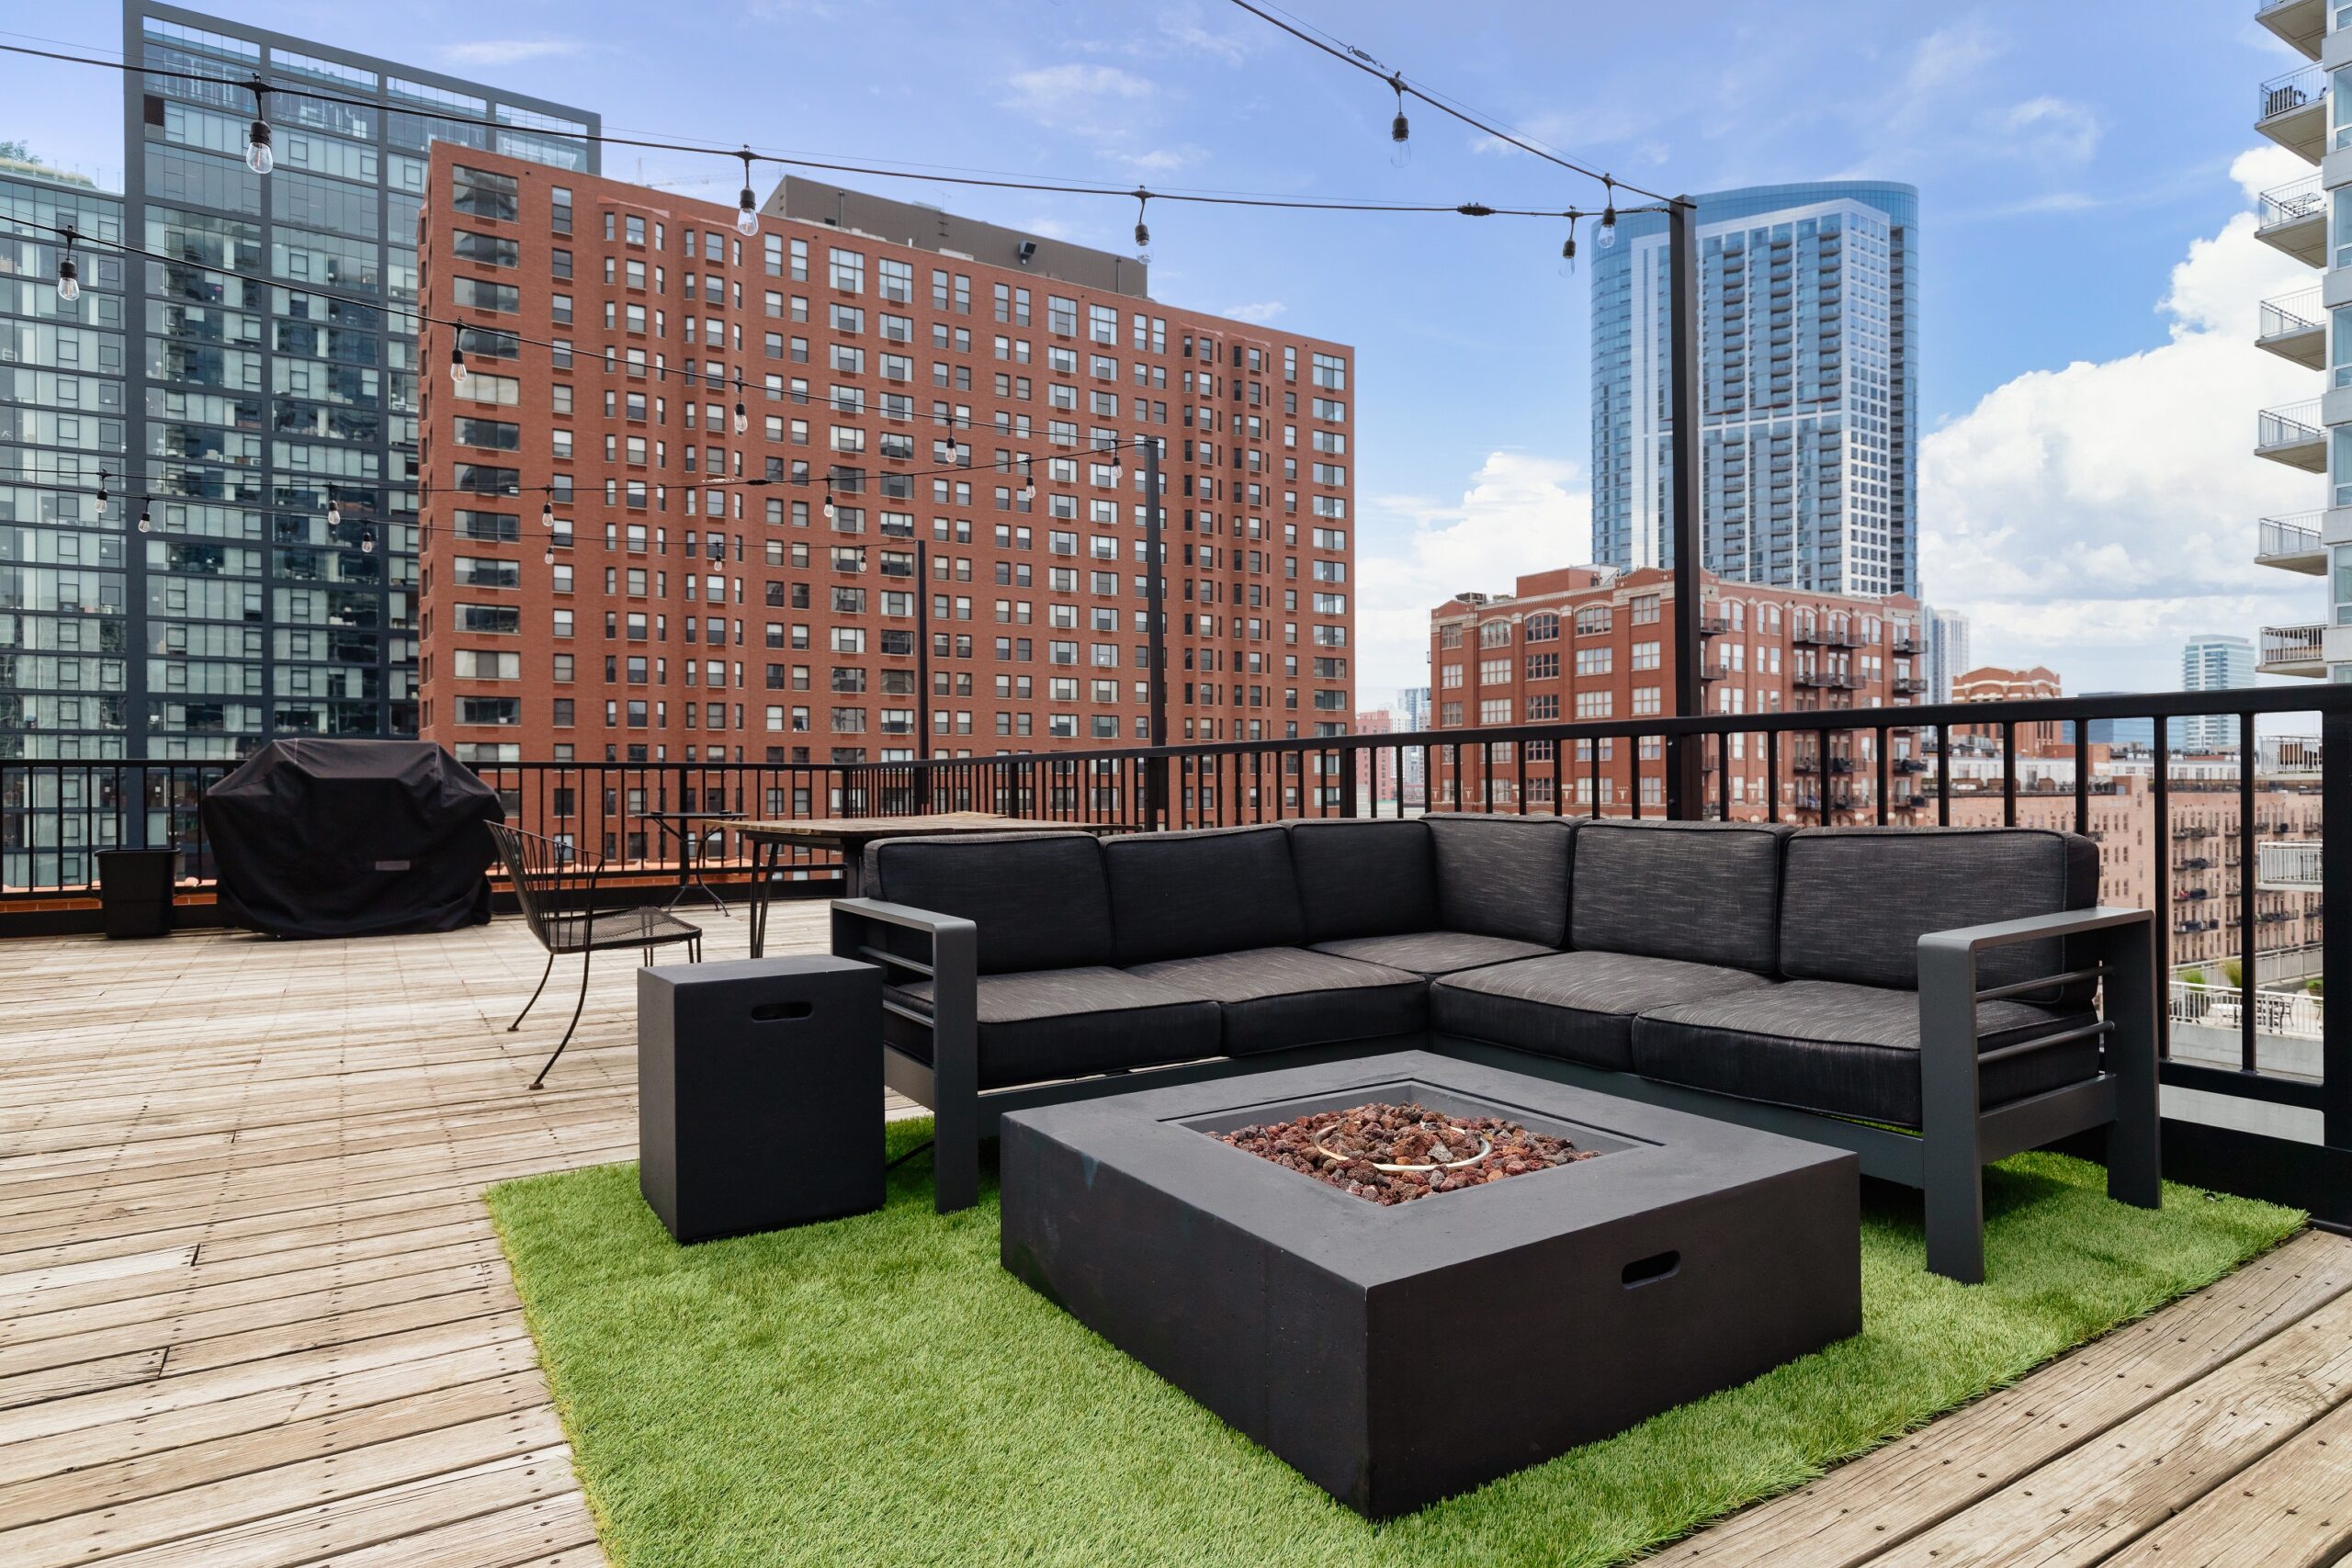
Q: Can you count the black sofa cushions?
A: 11